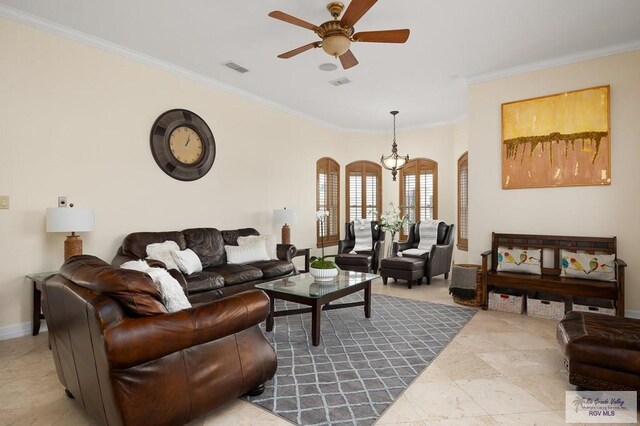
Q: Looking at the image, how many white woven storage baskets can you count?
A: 3